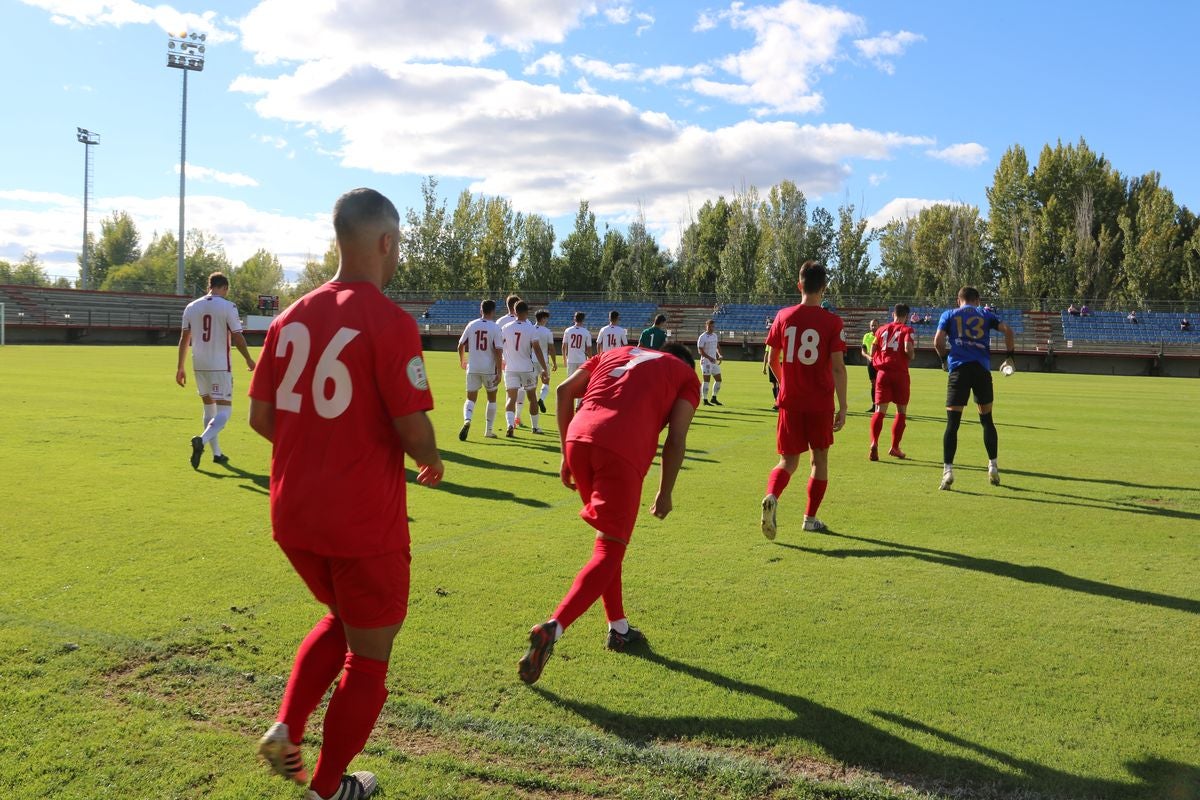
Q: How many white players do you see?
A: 8